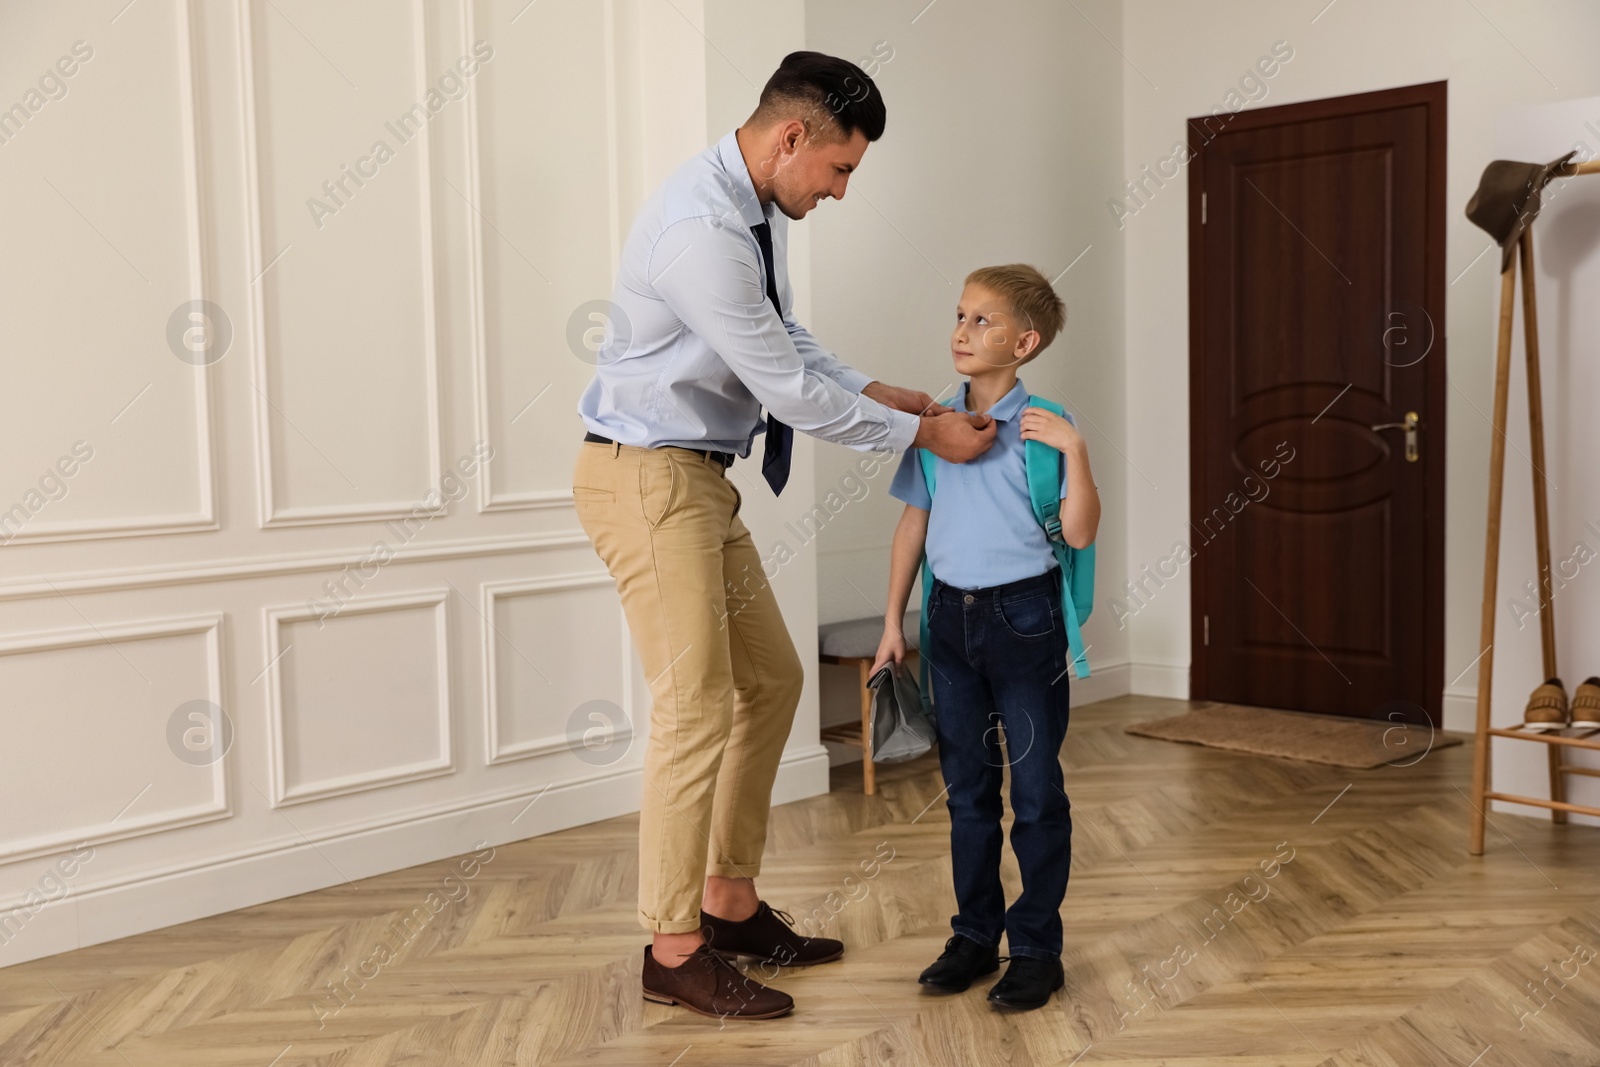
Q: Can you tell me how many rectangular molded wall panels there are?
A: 6